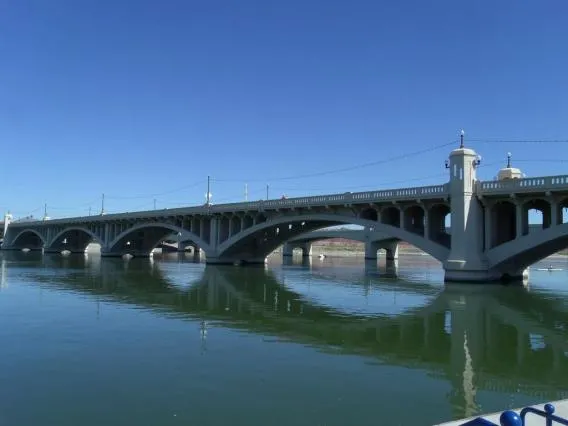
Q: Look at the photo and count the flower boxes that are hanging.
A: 0